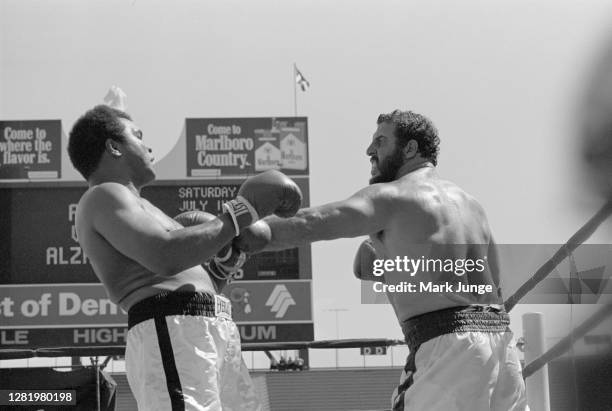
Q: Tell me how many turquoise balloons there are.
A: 0